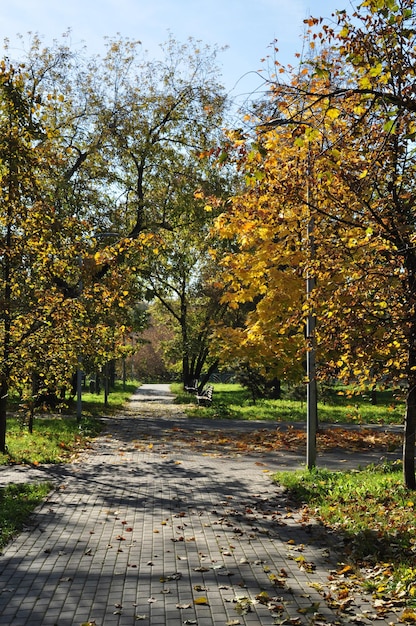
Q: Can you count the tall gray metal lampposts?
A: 2